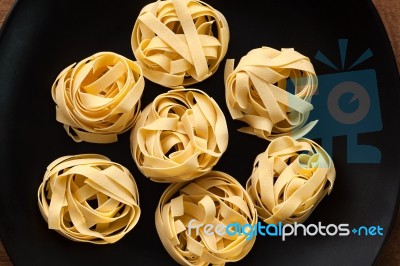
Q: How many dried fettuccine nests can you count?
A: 7